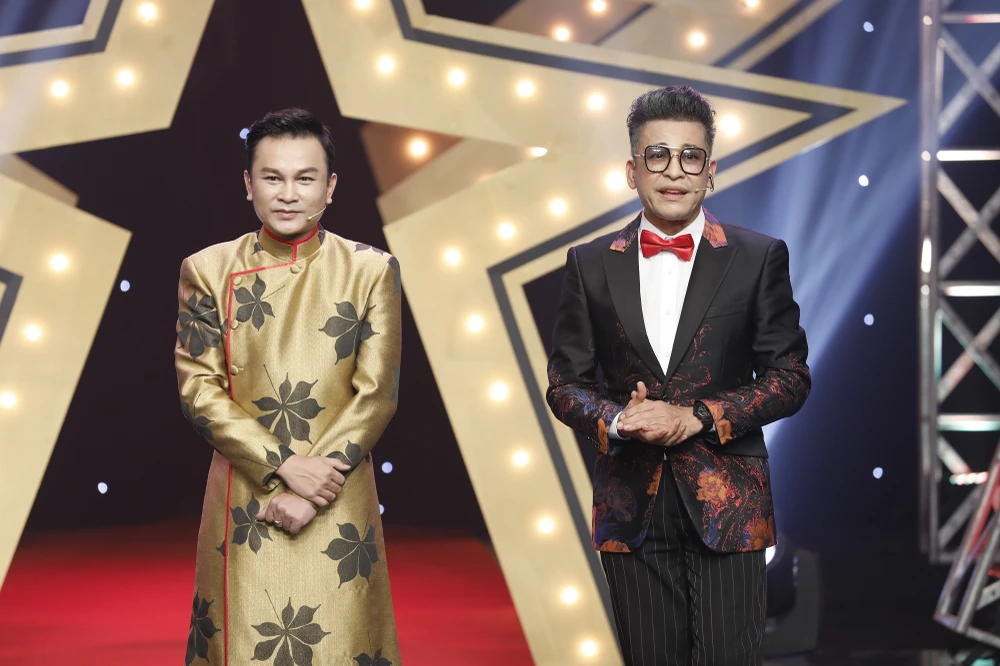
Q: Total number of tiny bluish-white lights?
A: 9